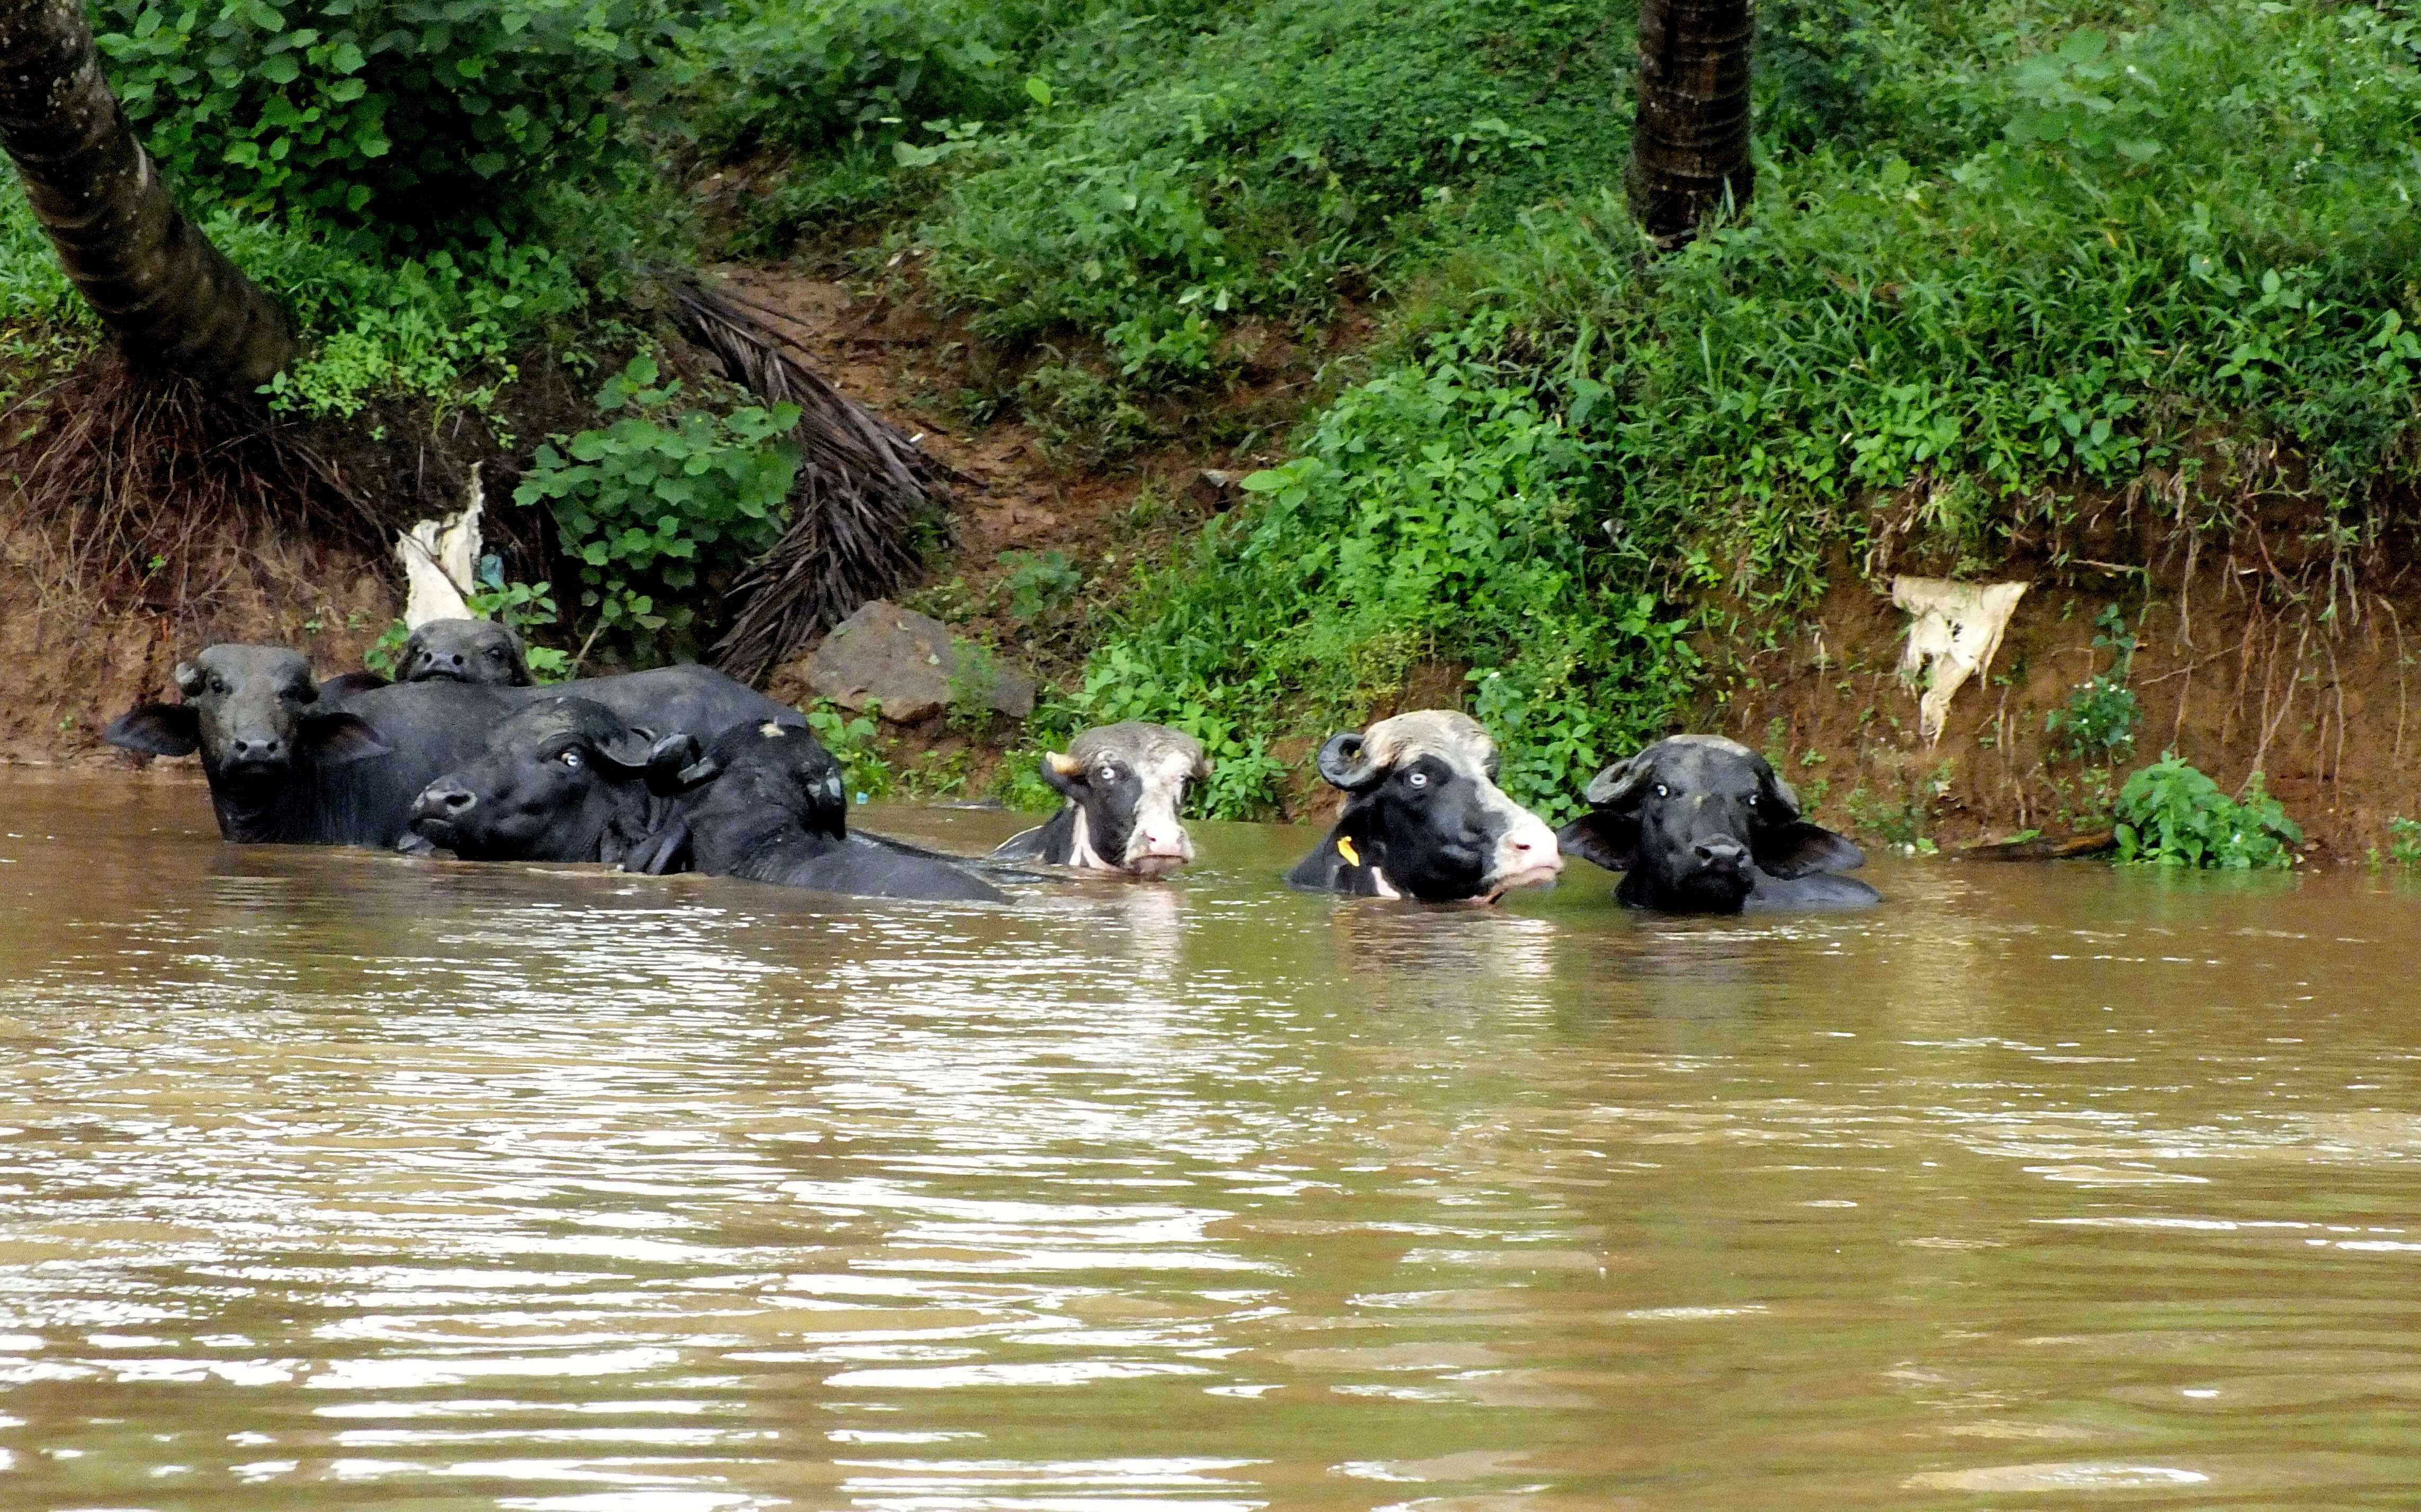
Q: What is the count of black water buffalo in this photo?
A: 5